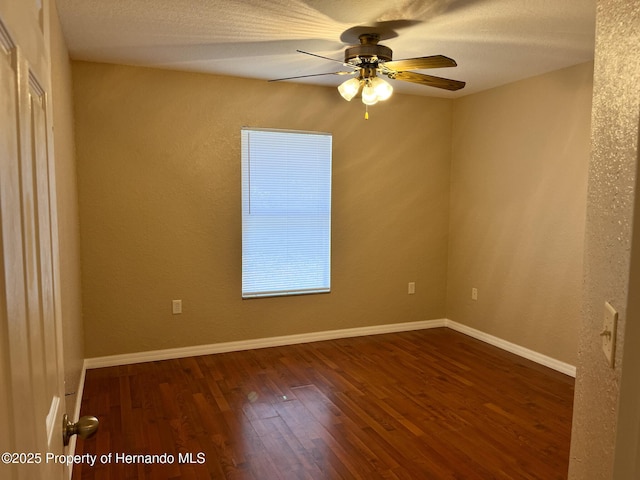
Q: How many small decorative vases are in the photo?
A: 0